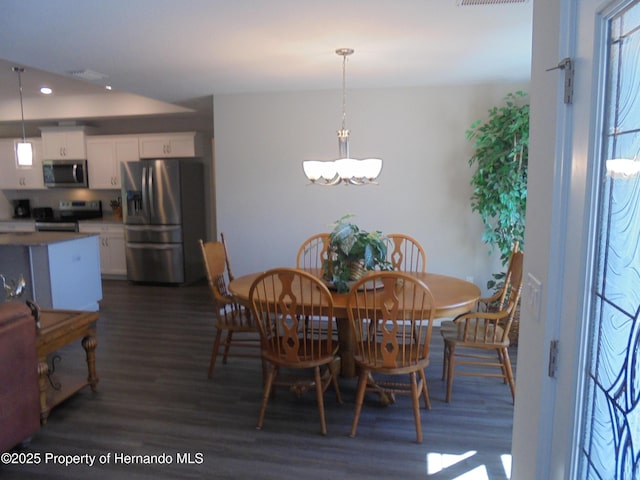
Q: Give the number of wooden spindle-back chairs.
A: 6